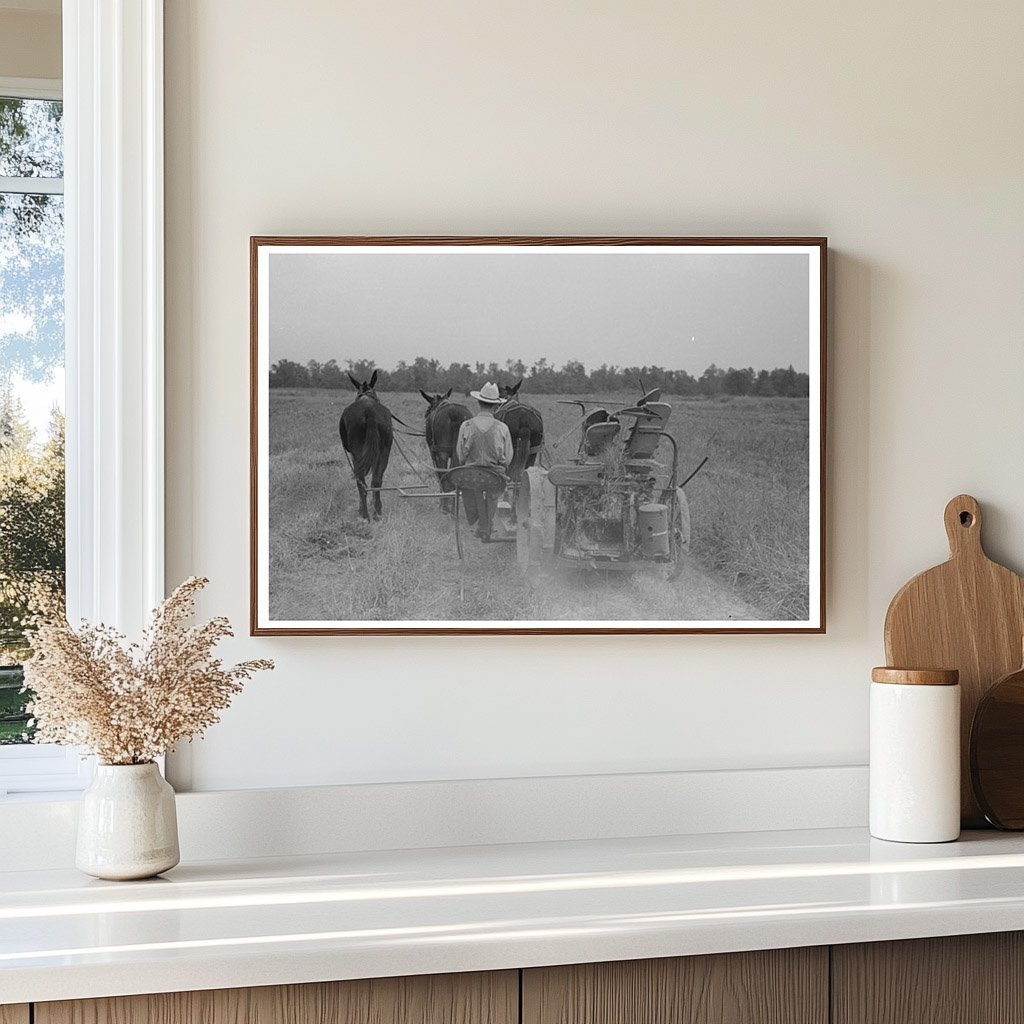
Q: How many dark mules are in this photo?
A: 3